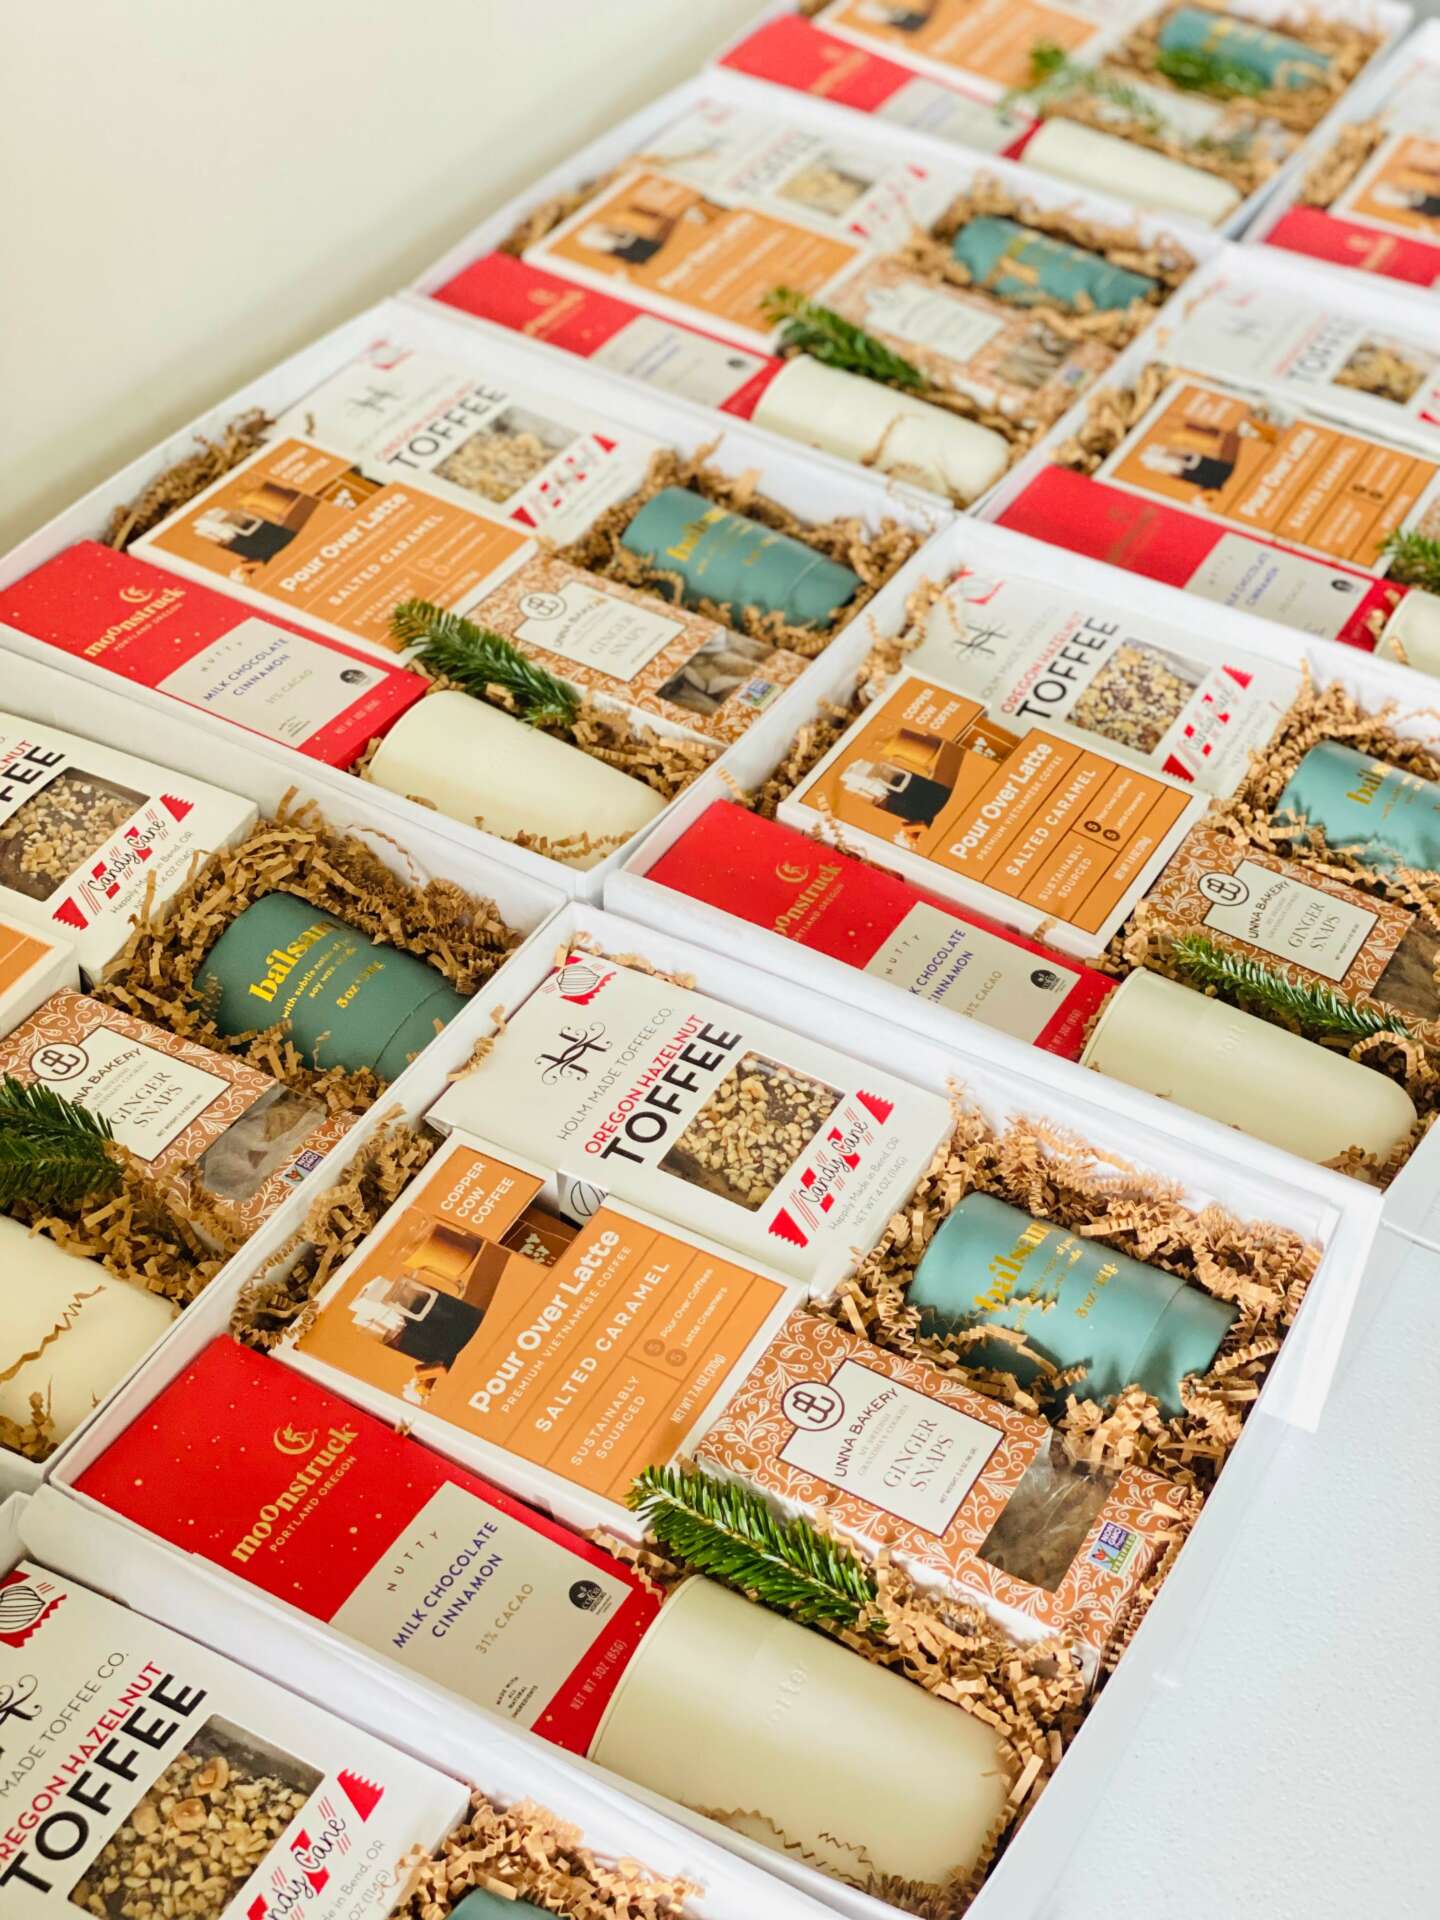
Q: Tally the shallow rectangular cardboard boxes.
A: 9